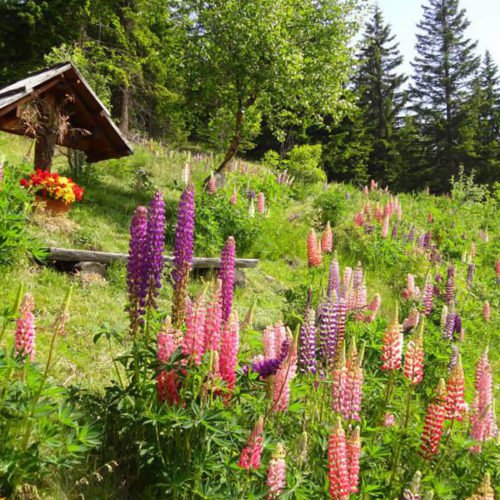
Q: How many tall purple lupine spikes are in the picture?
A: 4